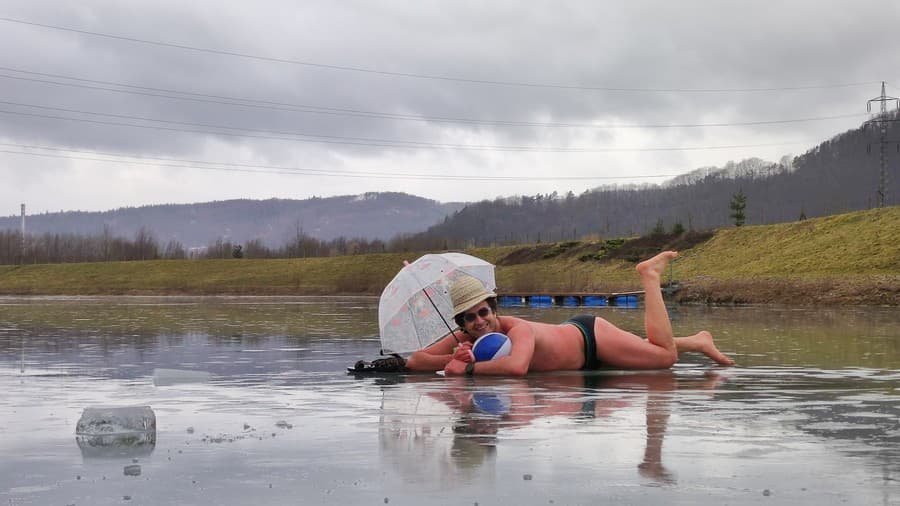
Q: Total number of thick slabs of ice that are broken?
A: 2